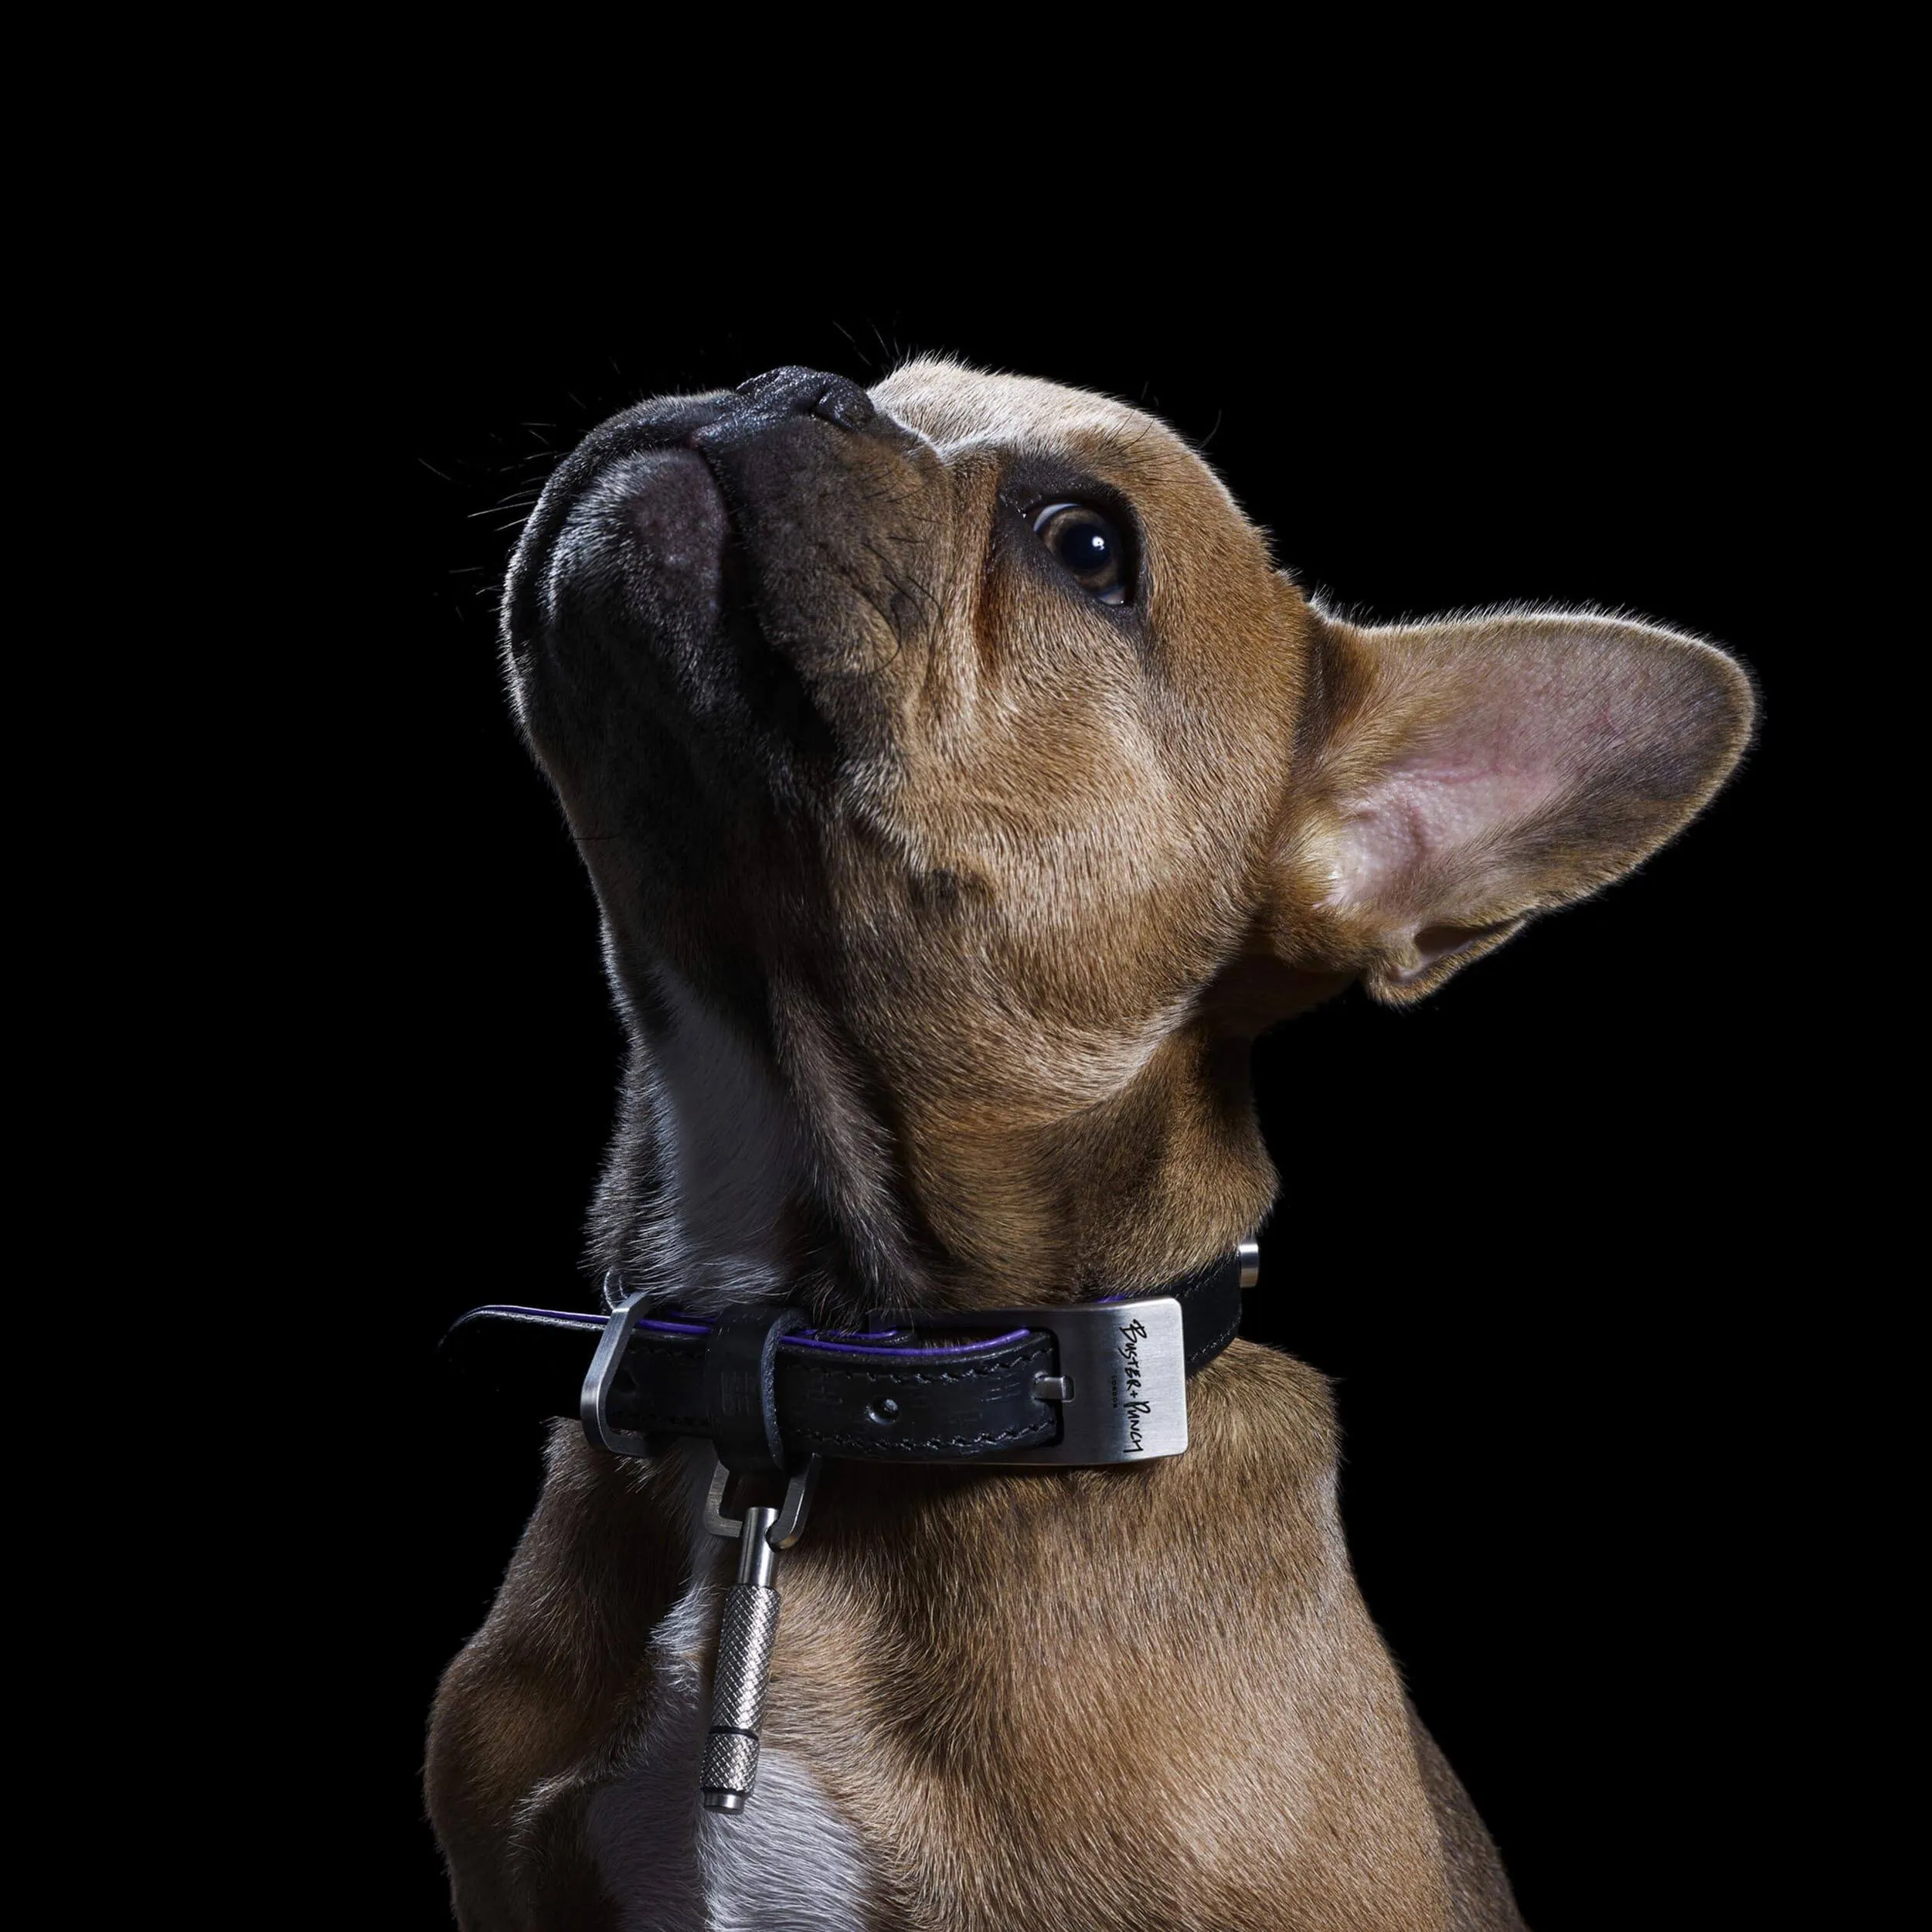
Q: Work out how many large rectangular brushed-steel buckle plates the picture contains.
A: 1